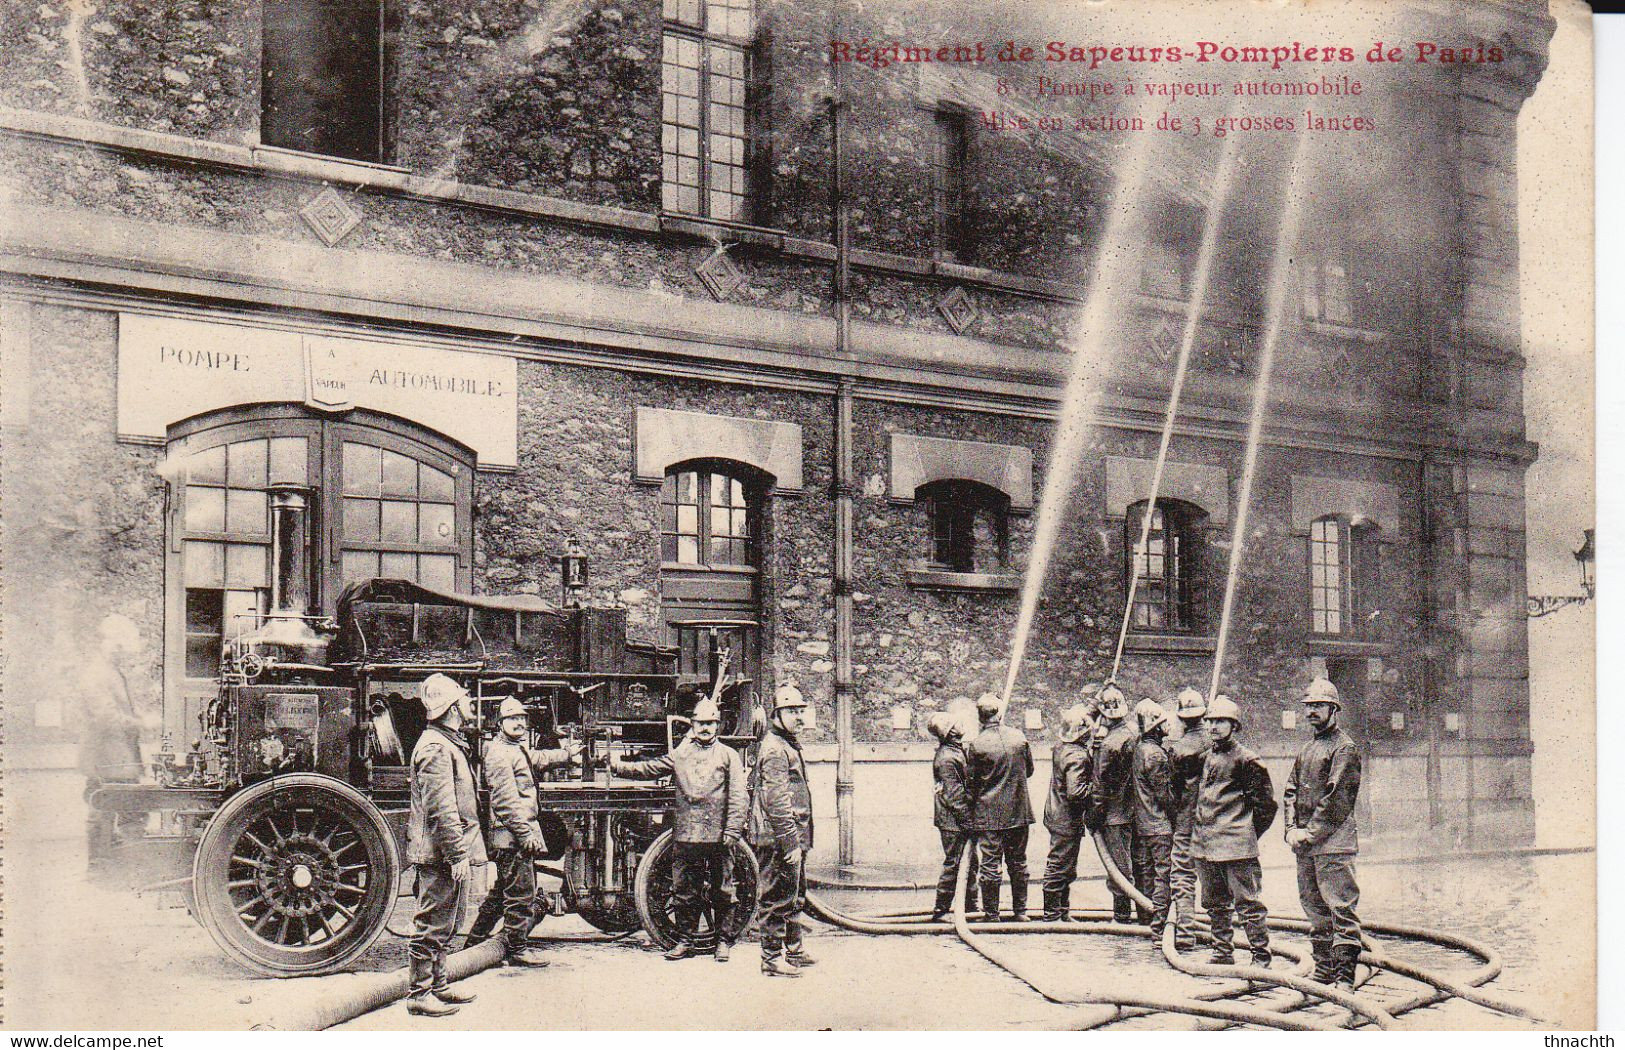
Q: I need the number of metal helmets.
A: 12